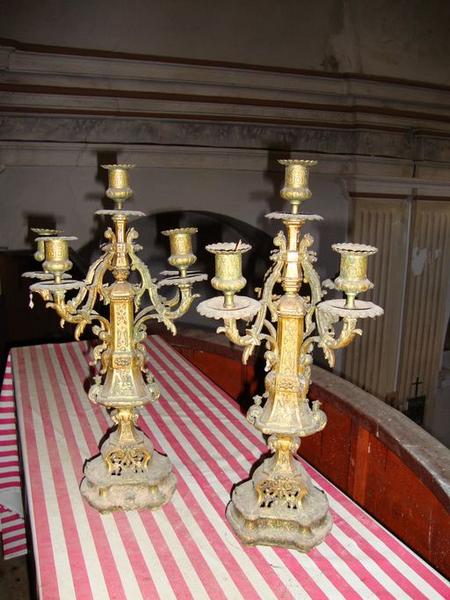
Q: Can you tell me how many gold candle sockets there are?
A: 7